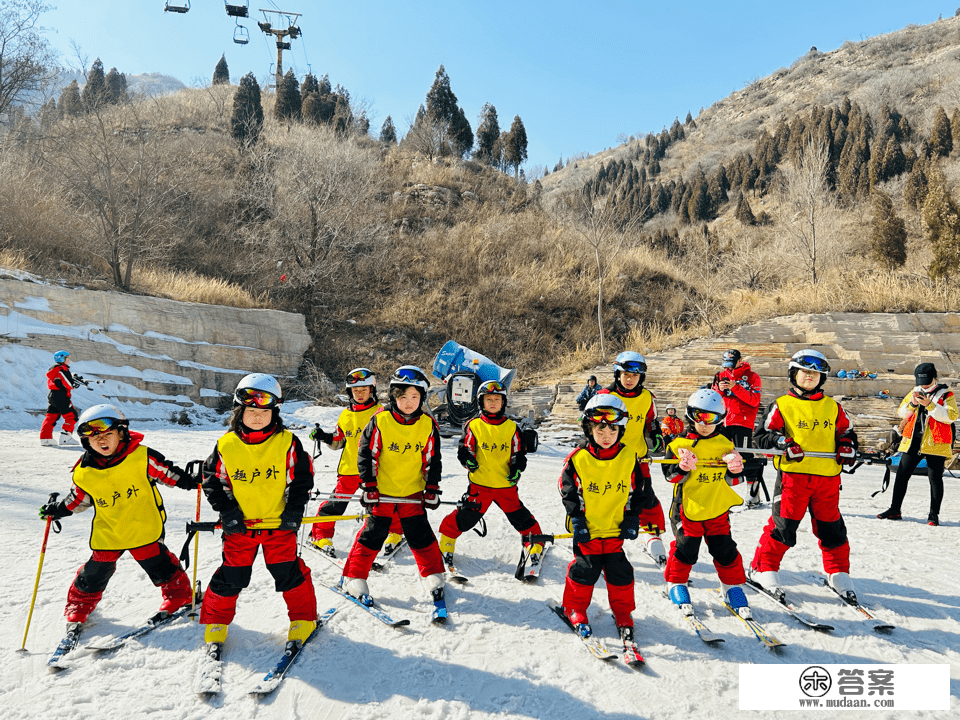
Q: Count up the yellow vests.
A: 9